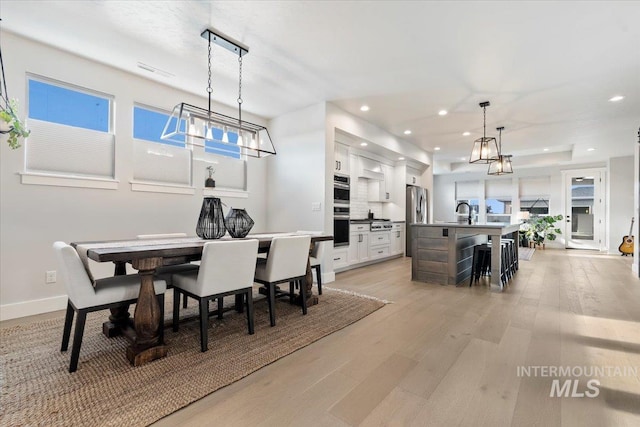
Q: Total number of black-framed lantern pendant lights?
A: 2